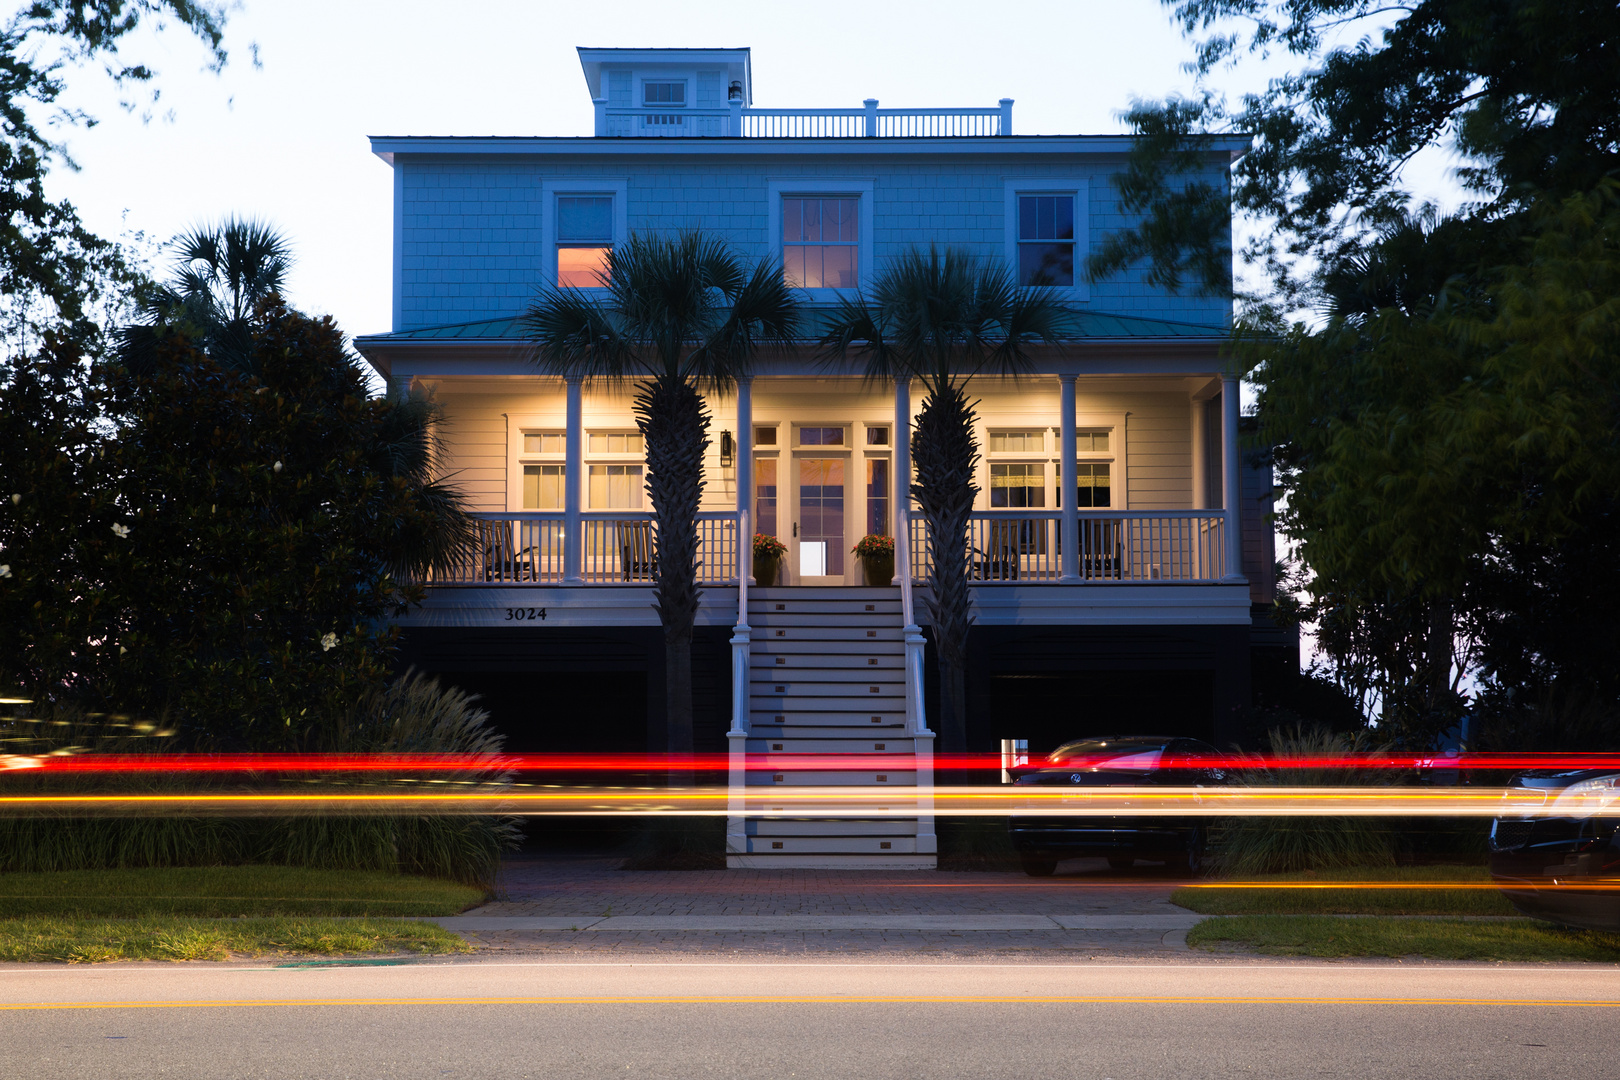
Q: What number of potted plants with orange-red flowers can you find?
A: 2